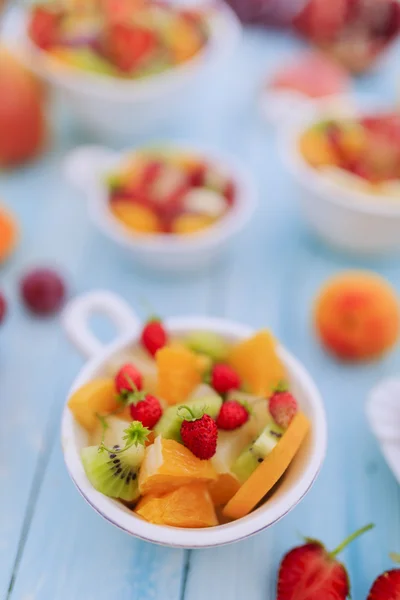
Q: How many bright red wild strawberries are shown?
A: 7